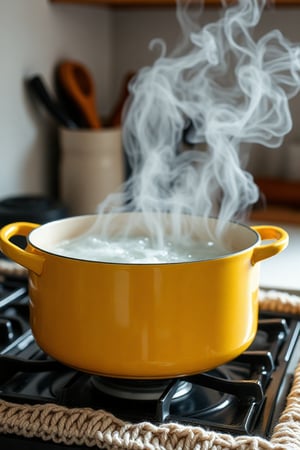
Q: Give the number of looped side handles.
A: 2